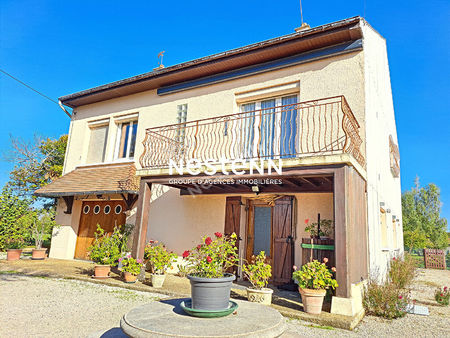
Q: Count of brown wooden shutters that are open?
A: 2